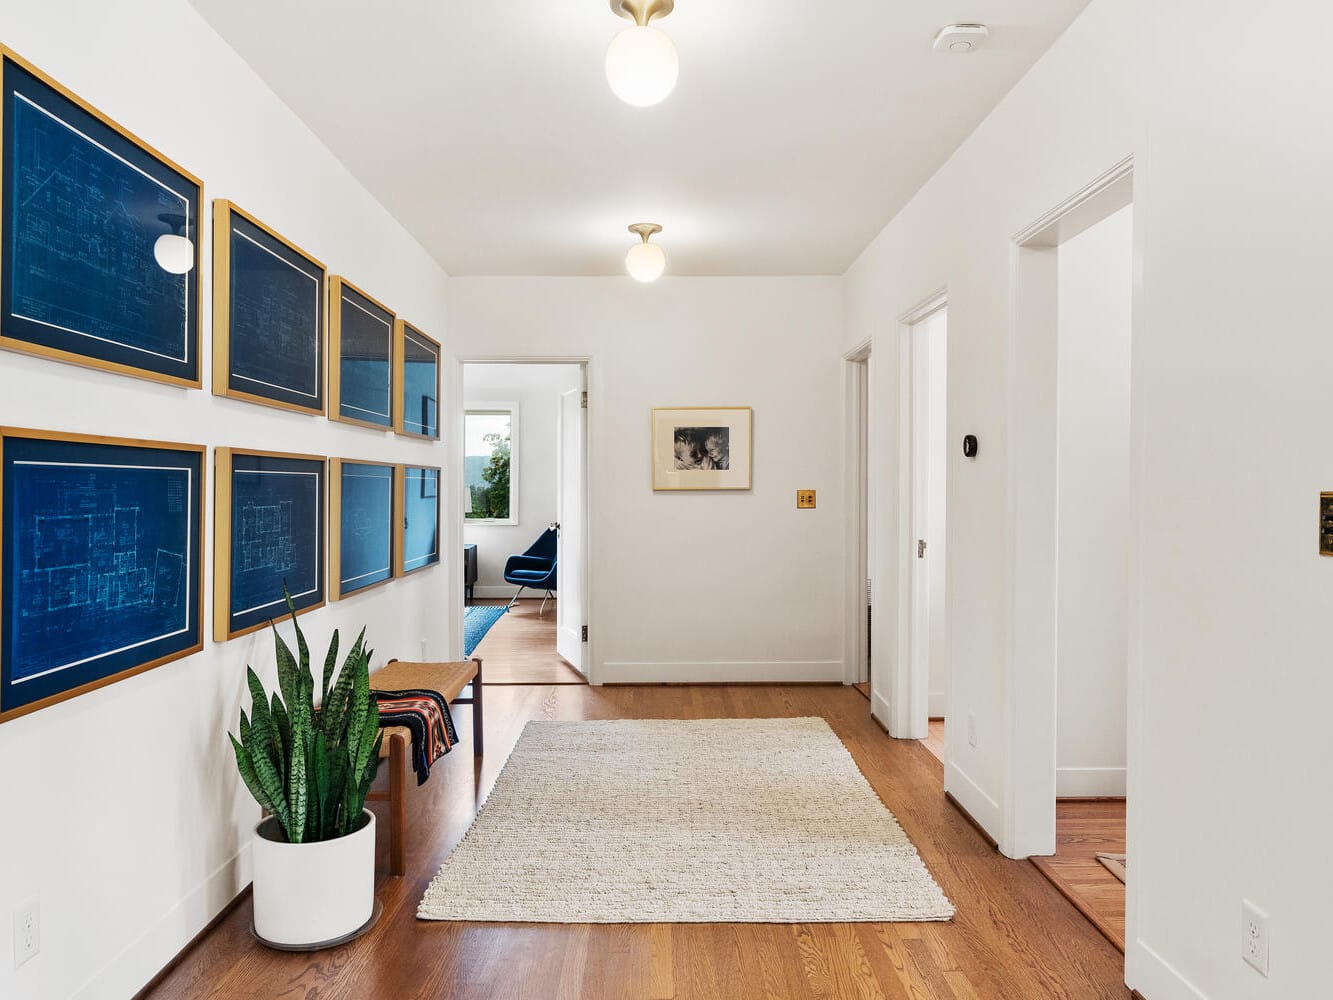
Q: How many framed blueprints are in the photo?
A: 8